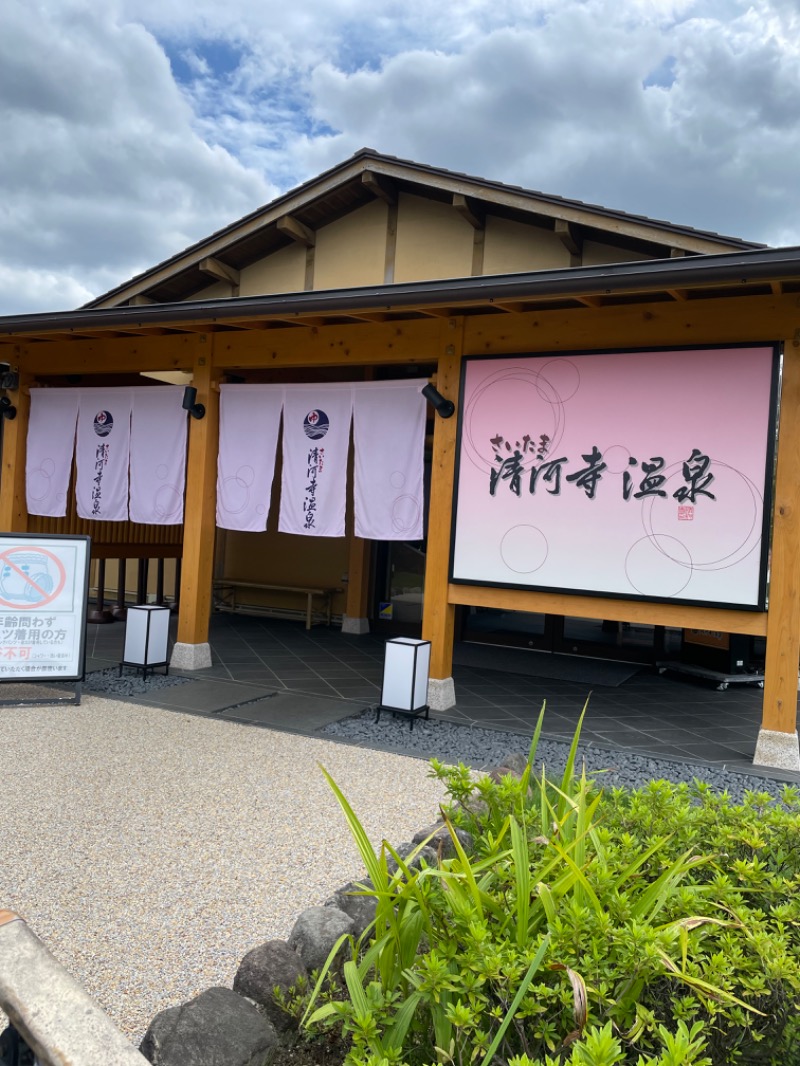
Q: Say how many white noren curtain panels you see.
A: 6